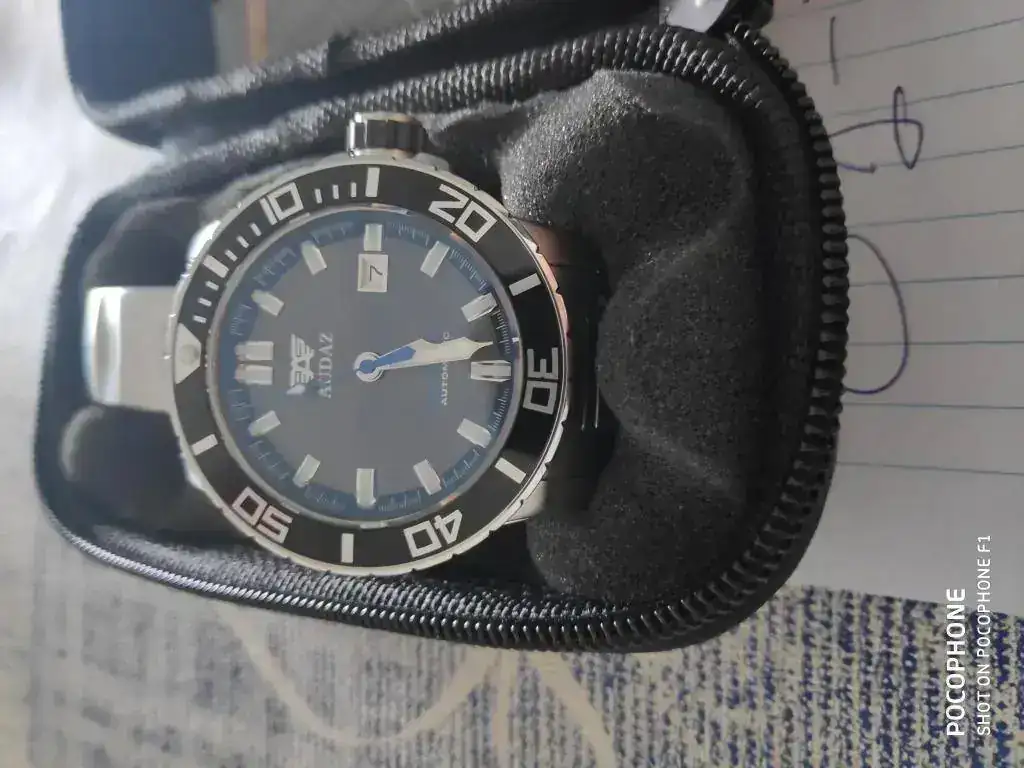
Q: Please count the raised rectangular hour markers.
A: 13